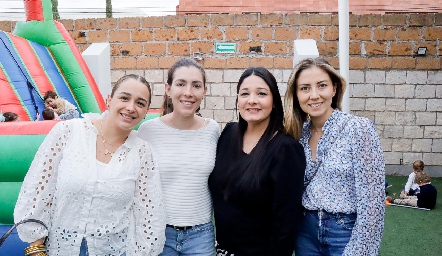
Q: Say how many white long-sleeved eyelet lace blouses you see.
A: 1